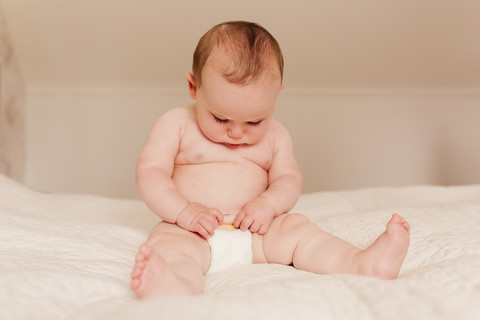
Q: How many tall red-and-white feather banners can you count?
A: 0